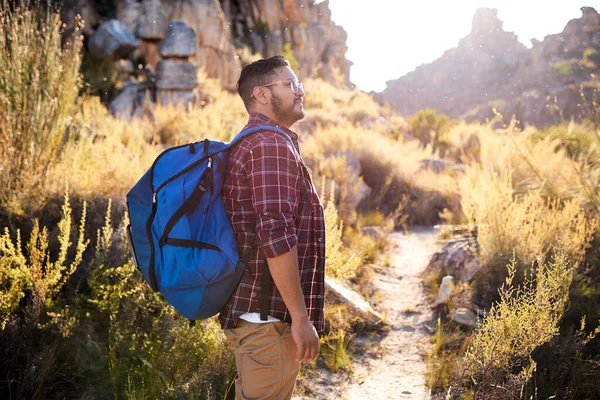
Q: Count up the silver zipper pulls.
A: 2